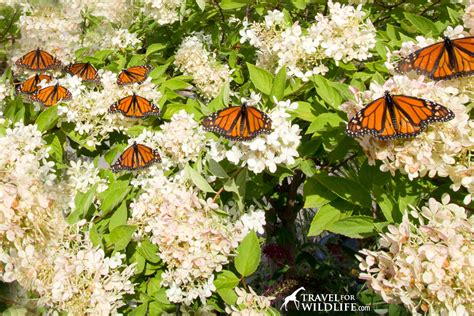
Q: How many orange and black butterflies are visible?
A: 10